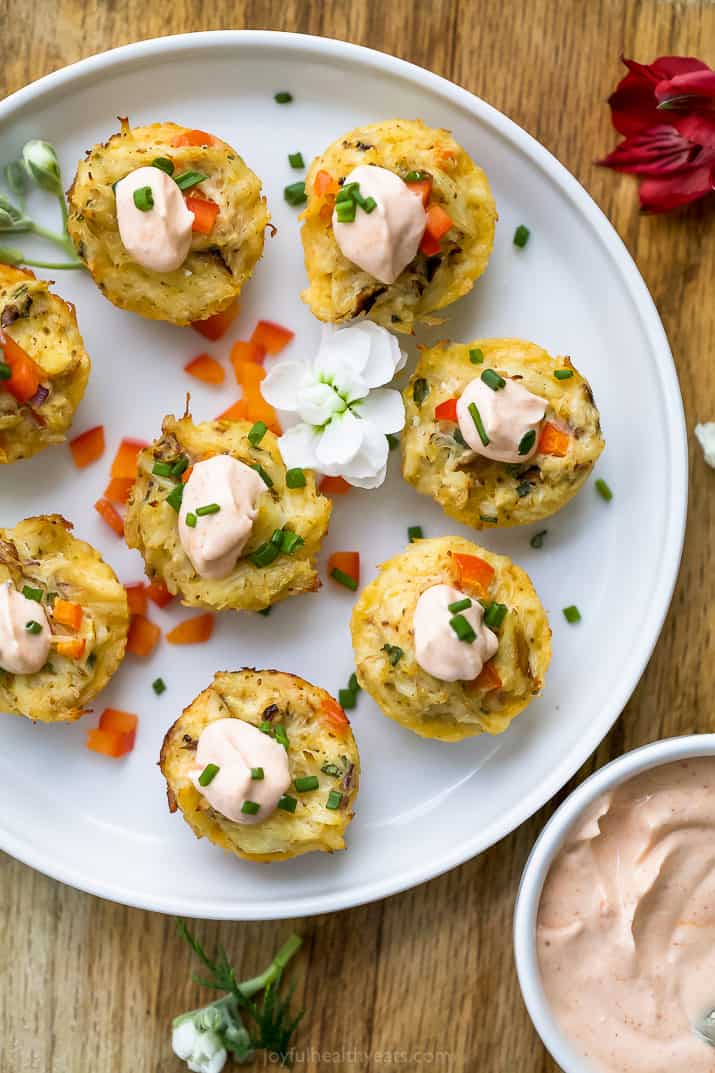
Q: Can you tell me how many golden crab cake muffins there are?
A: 8